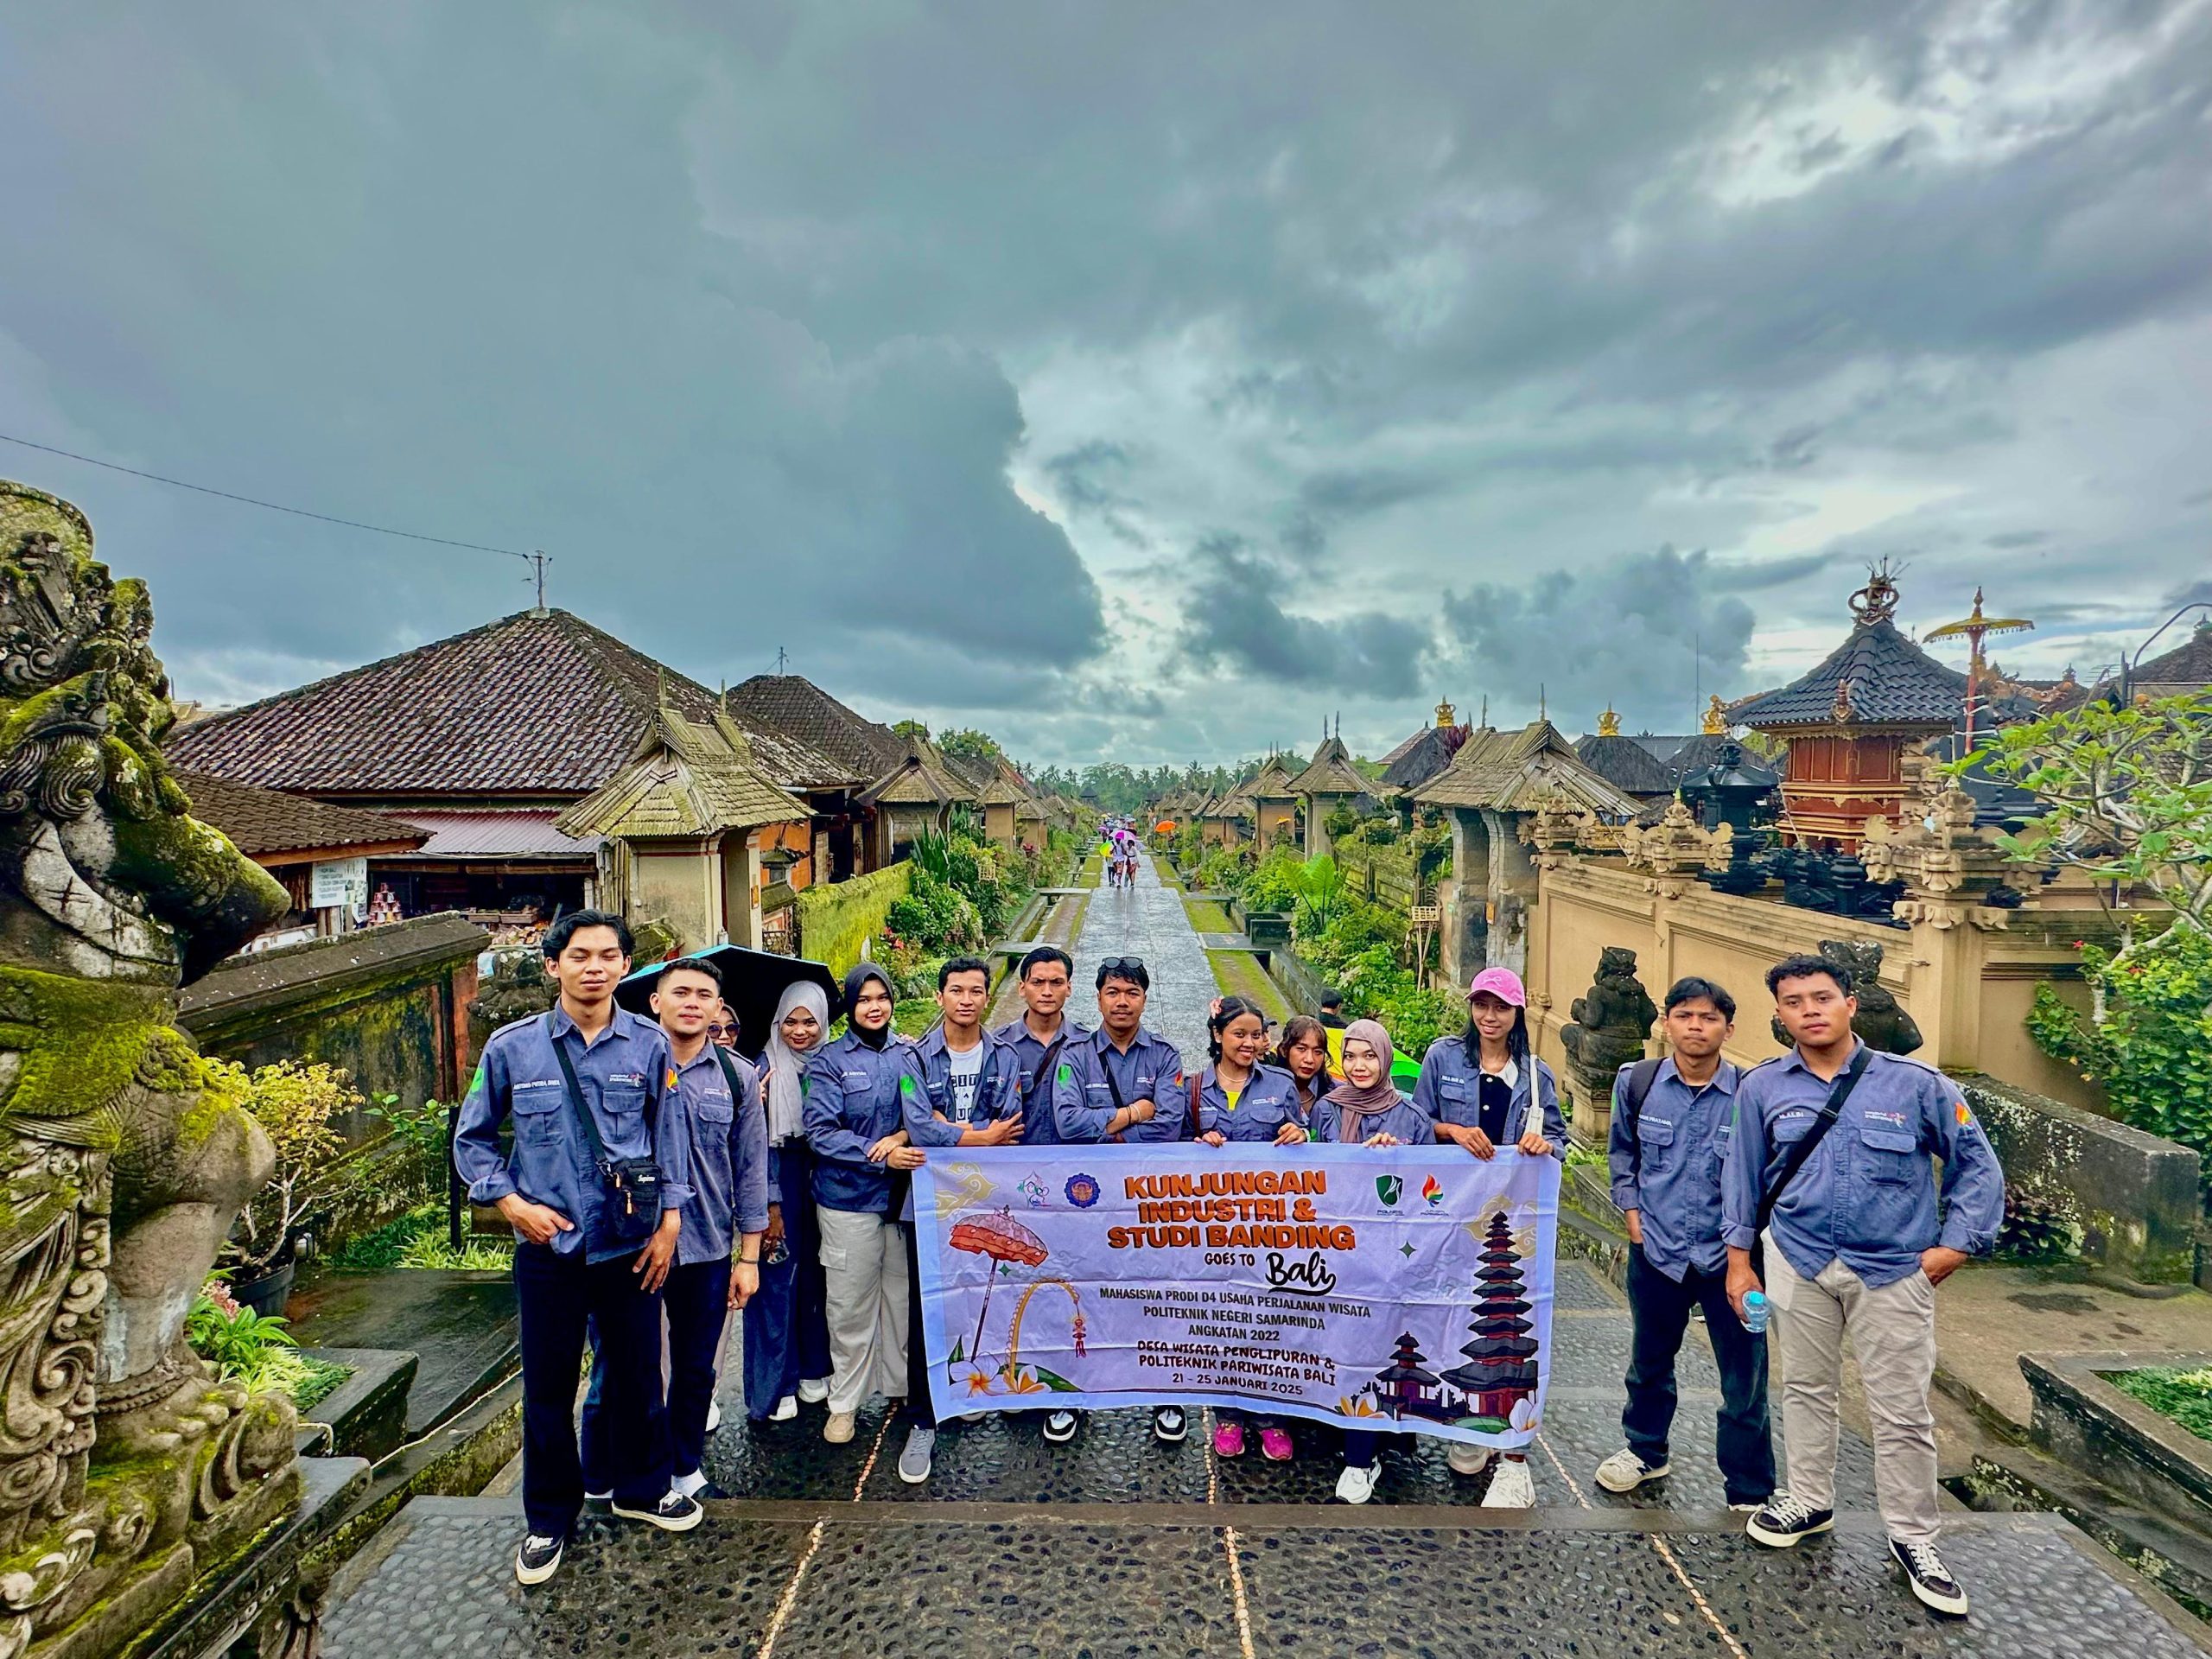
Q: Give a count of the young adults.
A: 14